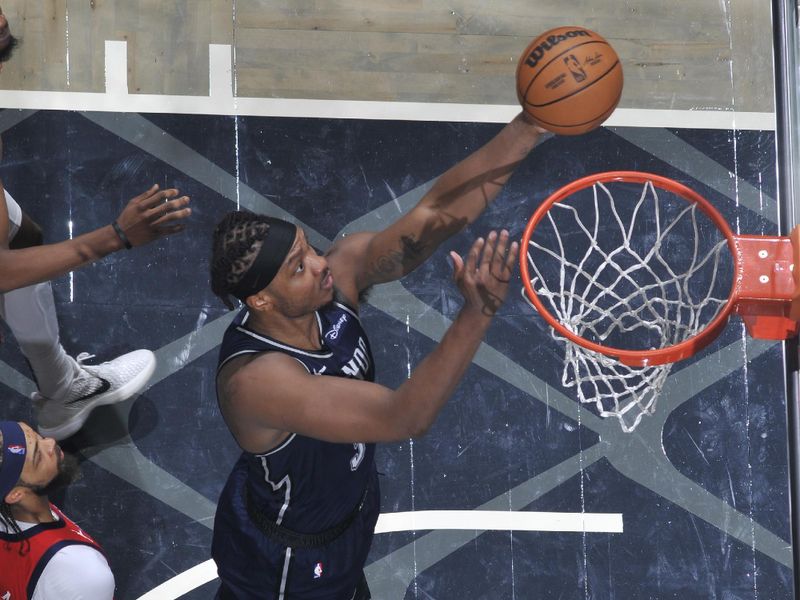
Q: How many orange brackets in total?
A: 1